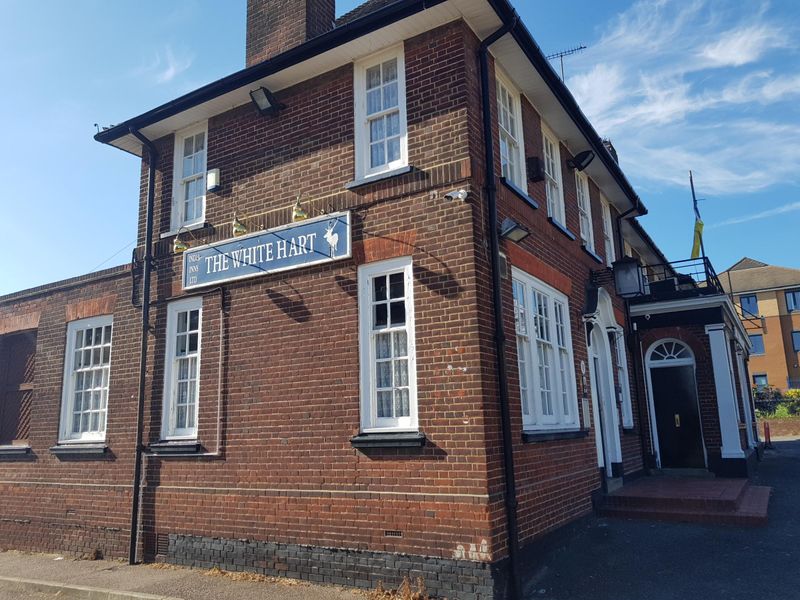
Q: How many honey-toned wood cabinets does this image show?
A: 0